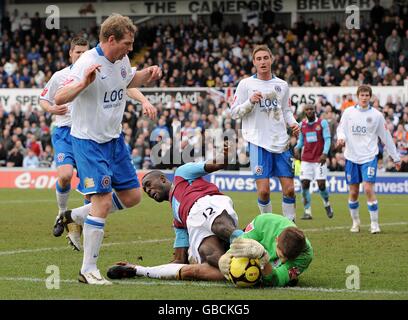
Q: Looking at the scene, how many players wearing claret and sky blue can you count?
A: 2